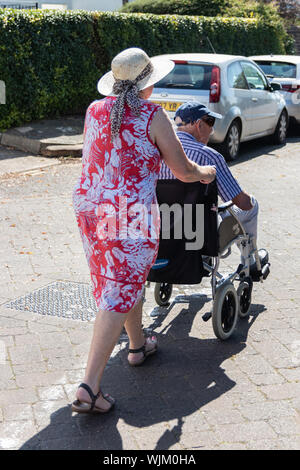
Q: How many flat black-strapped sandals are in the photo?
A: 2